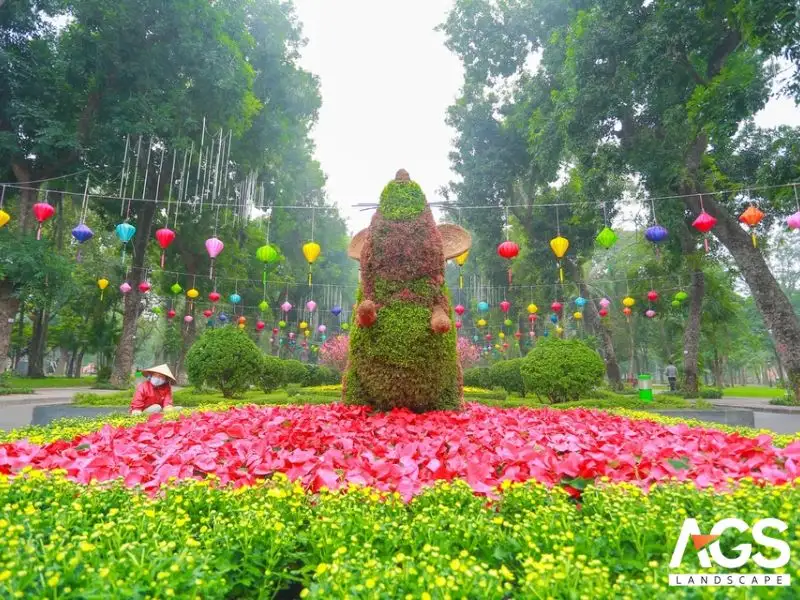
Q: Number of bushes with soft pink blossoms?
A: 2